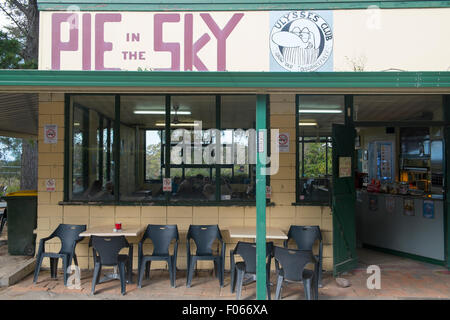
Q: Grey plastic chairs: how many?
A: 7